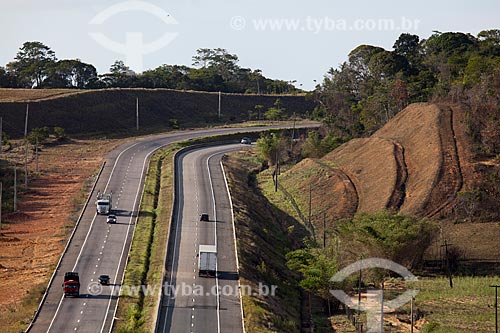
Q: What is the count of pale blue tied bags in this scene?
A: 0